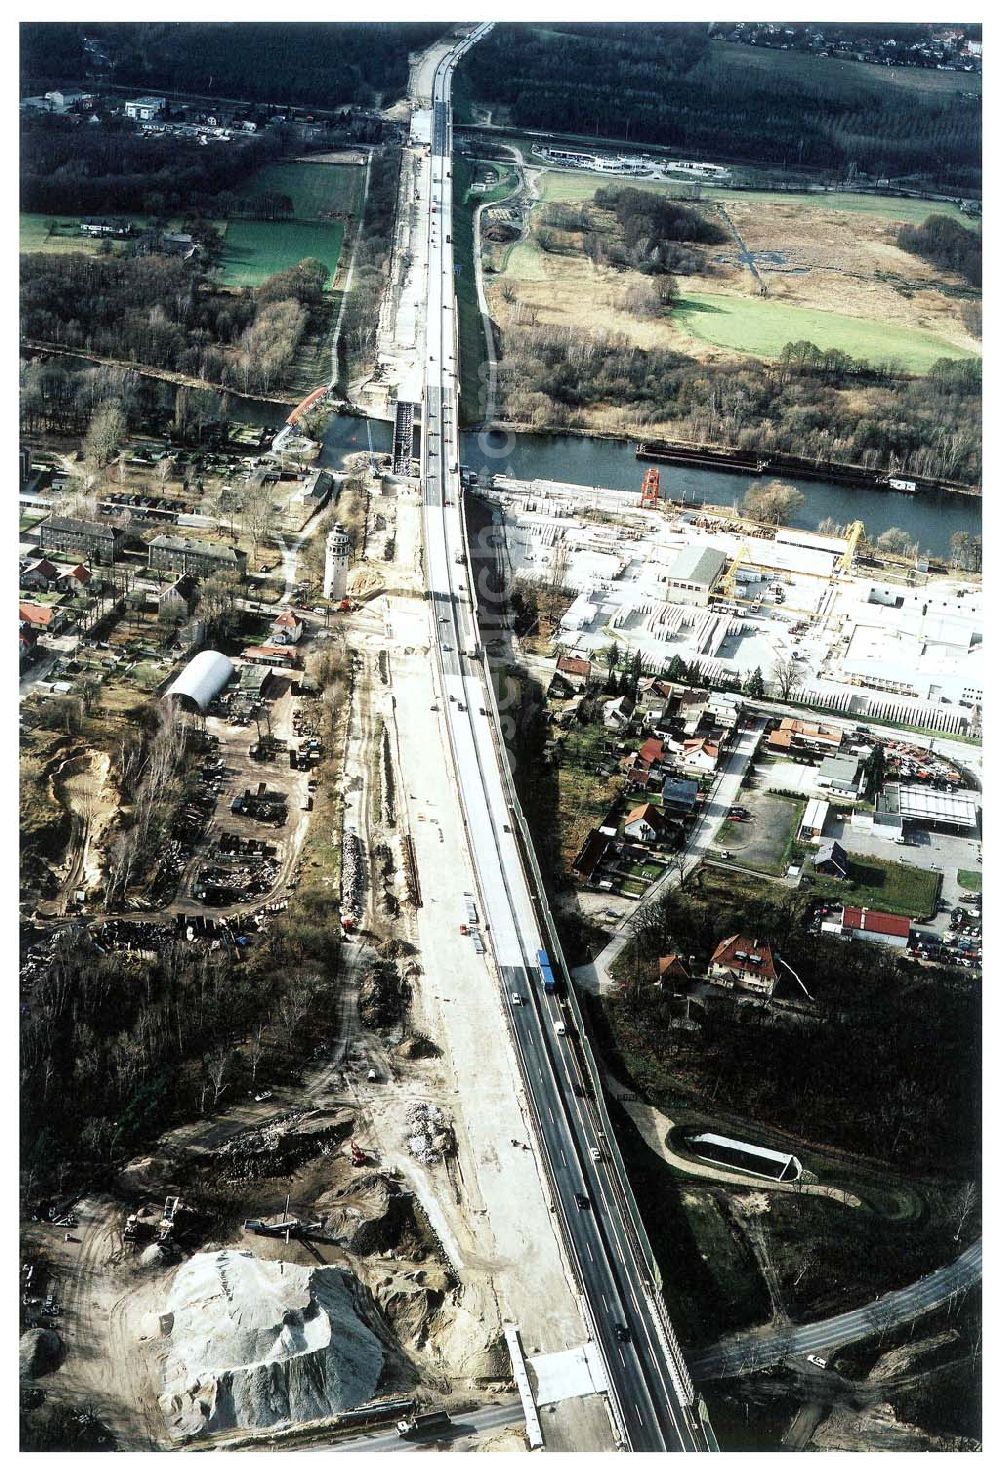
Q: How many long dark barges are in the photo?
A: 2